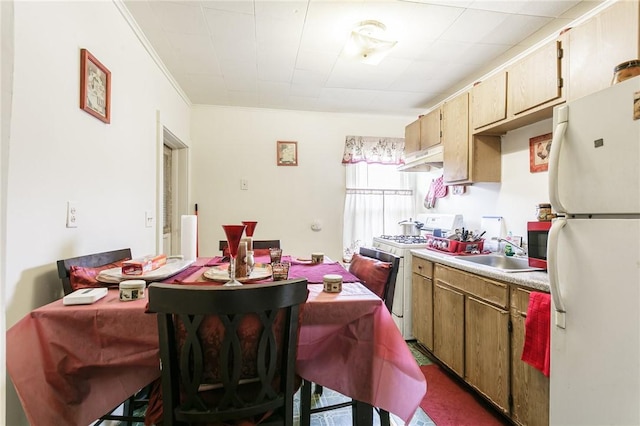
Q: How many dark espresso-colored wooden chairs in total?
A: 4